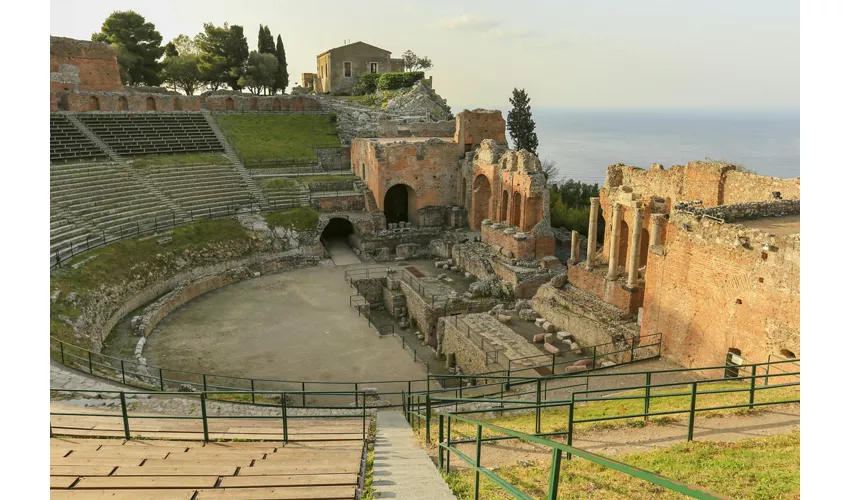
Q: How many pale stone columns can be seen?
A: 5